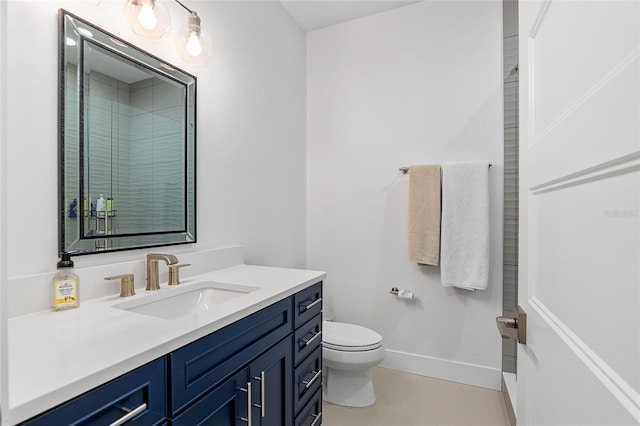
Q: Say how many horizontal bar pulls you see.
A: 5